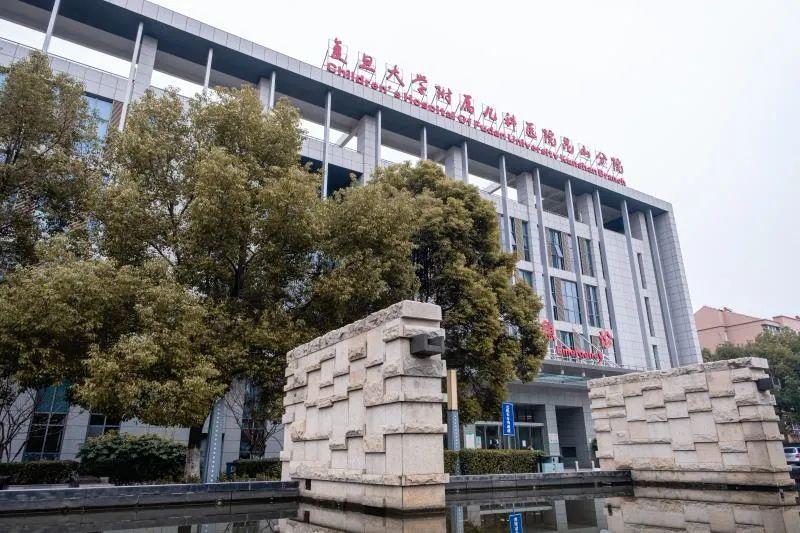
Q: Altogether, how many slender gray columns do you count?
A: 14